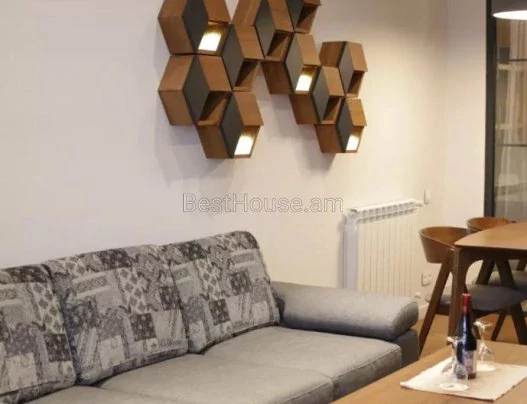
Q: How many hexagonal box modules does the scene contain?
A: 10